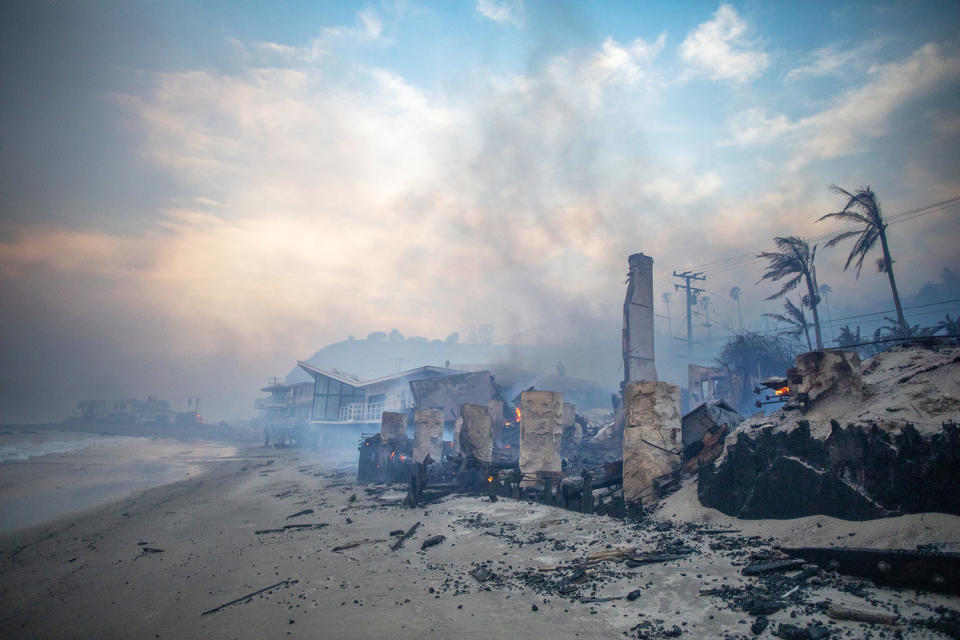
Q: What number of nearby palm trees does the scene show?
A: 3